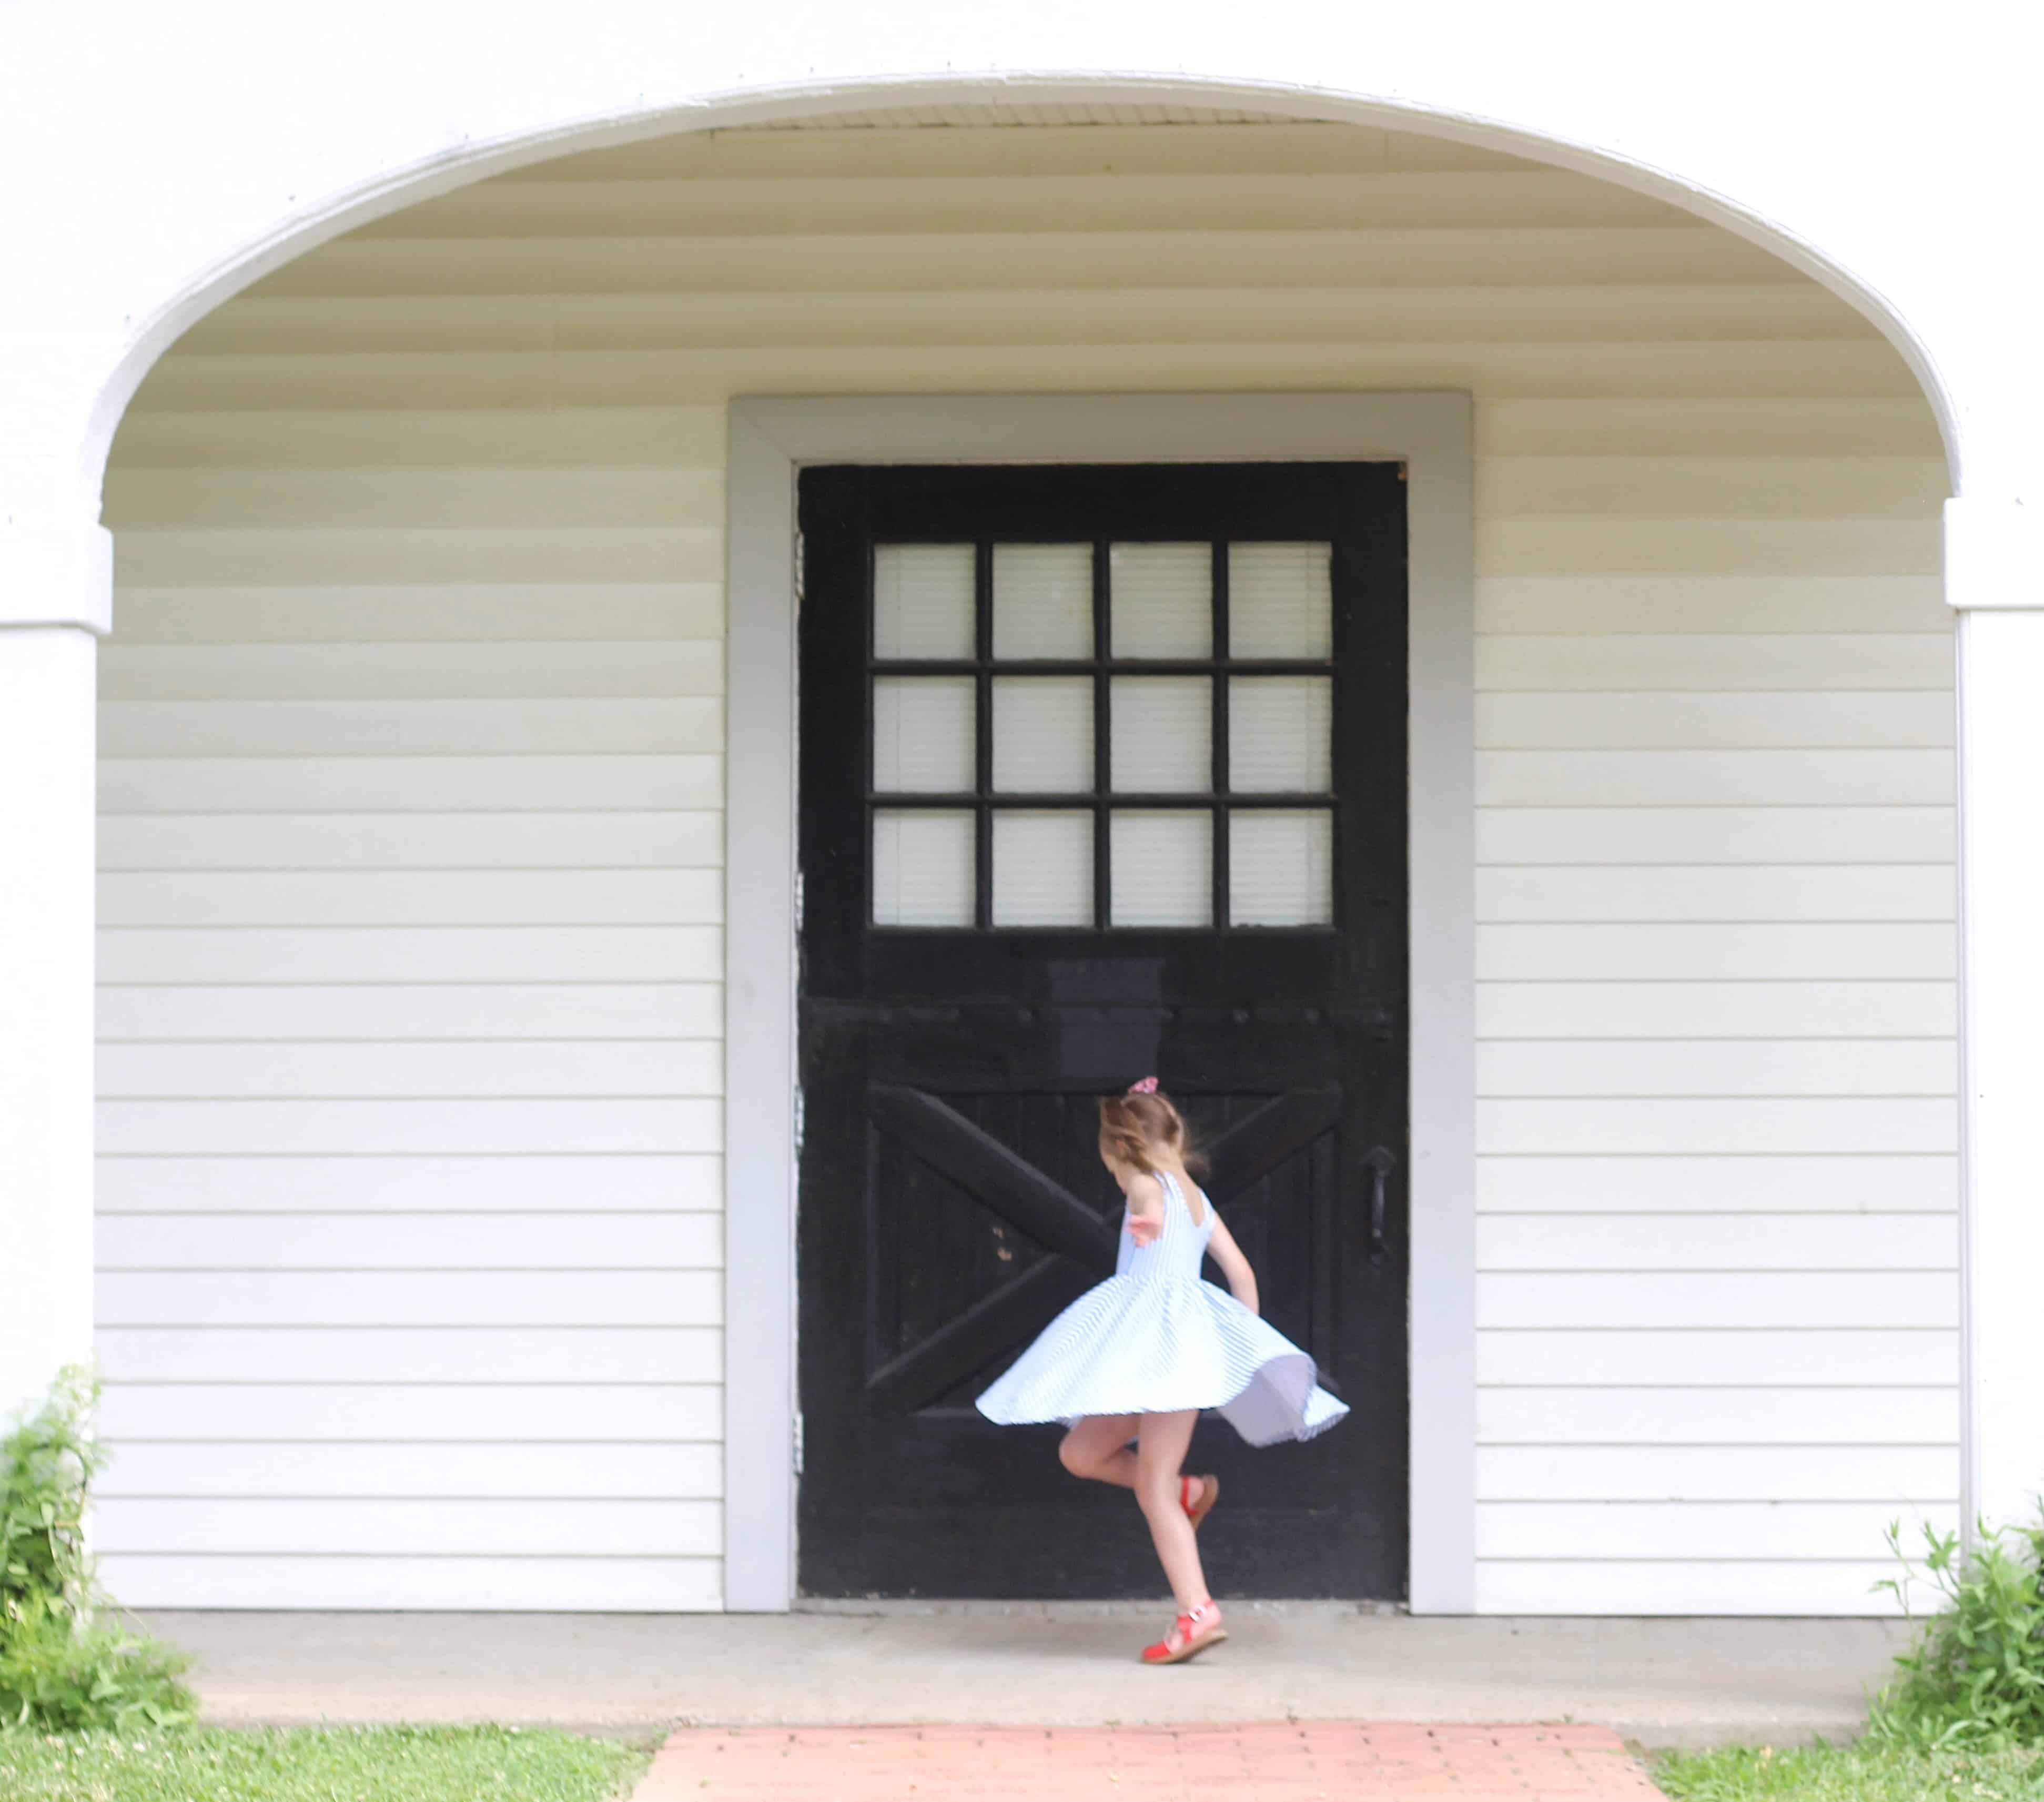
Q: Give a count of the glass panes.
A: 12